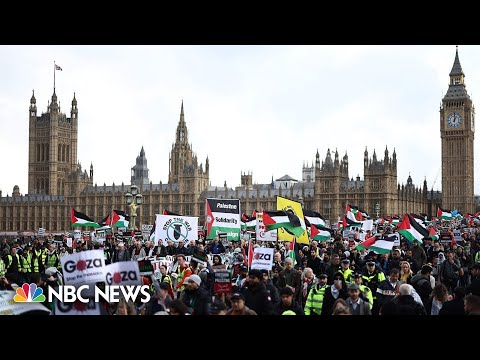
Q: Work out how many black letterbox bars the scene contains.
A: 2